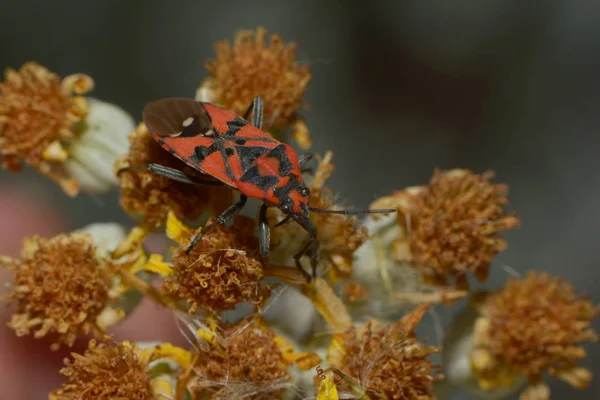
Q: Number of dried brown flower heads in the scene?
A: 11